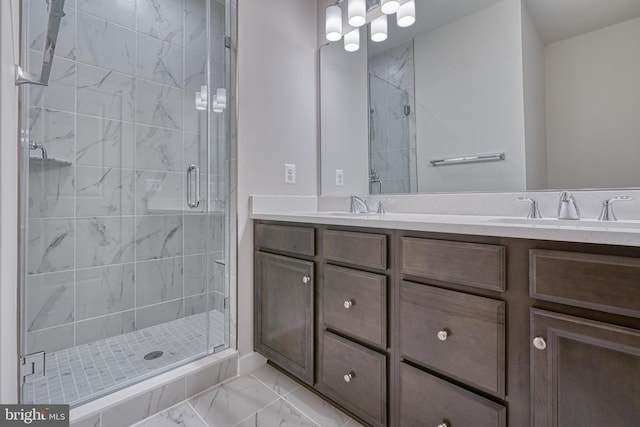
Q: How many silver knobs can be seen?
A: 6